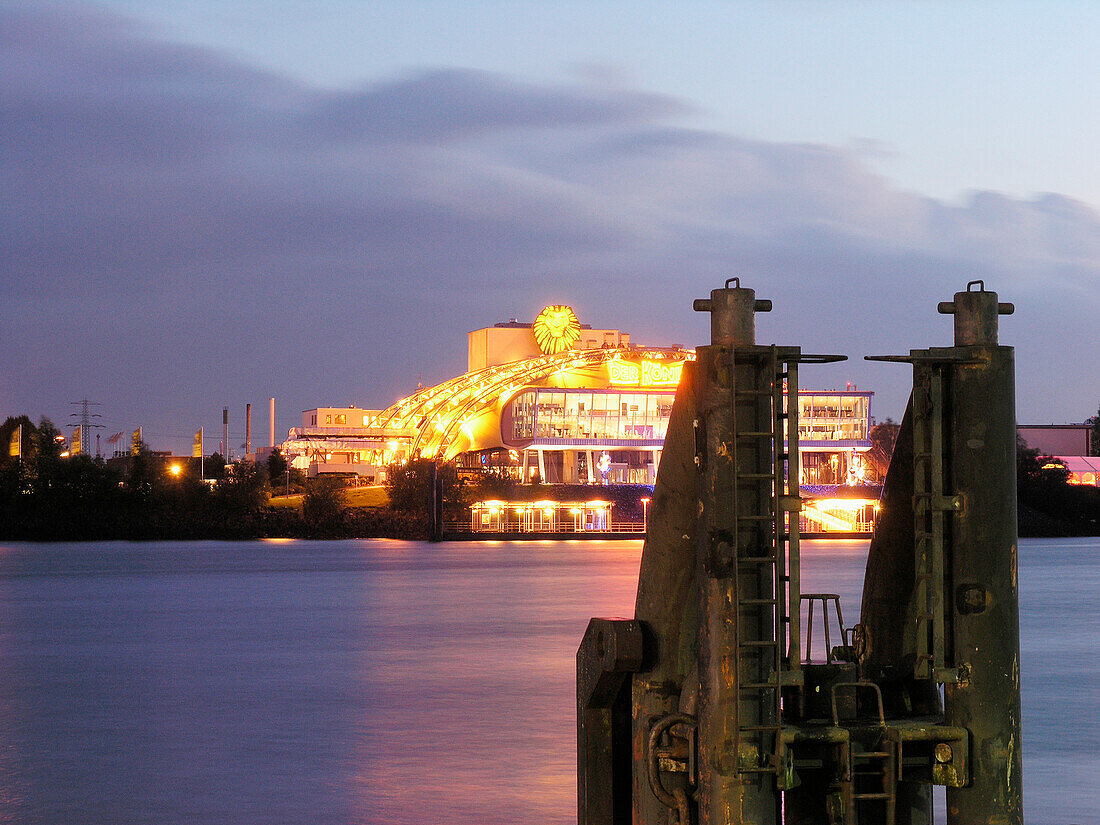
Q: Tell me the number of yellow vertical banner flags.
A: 4